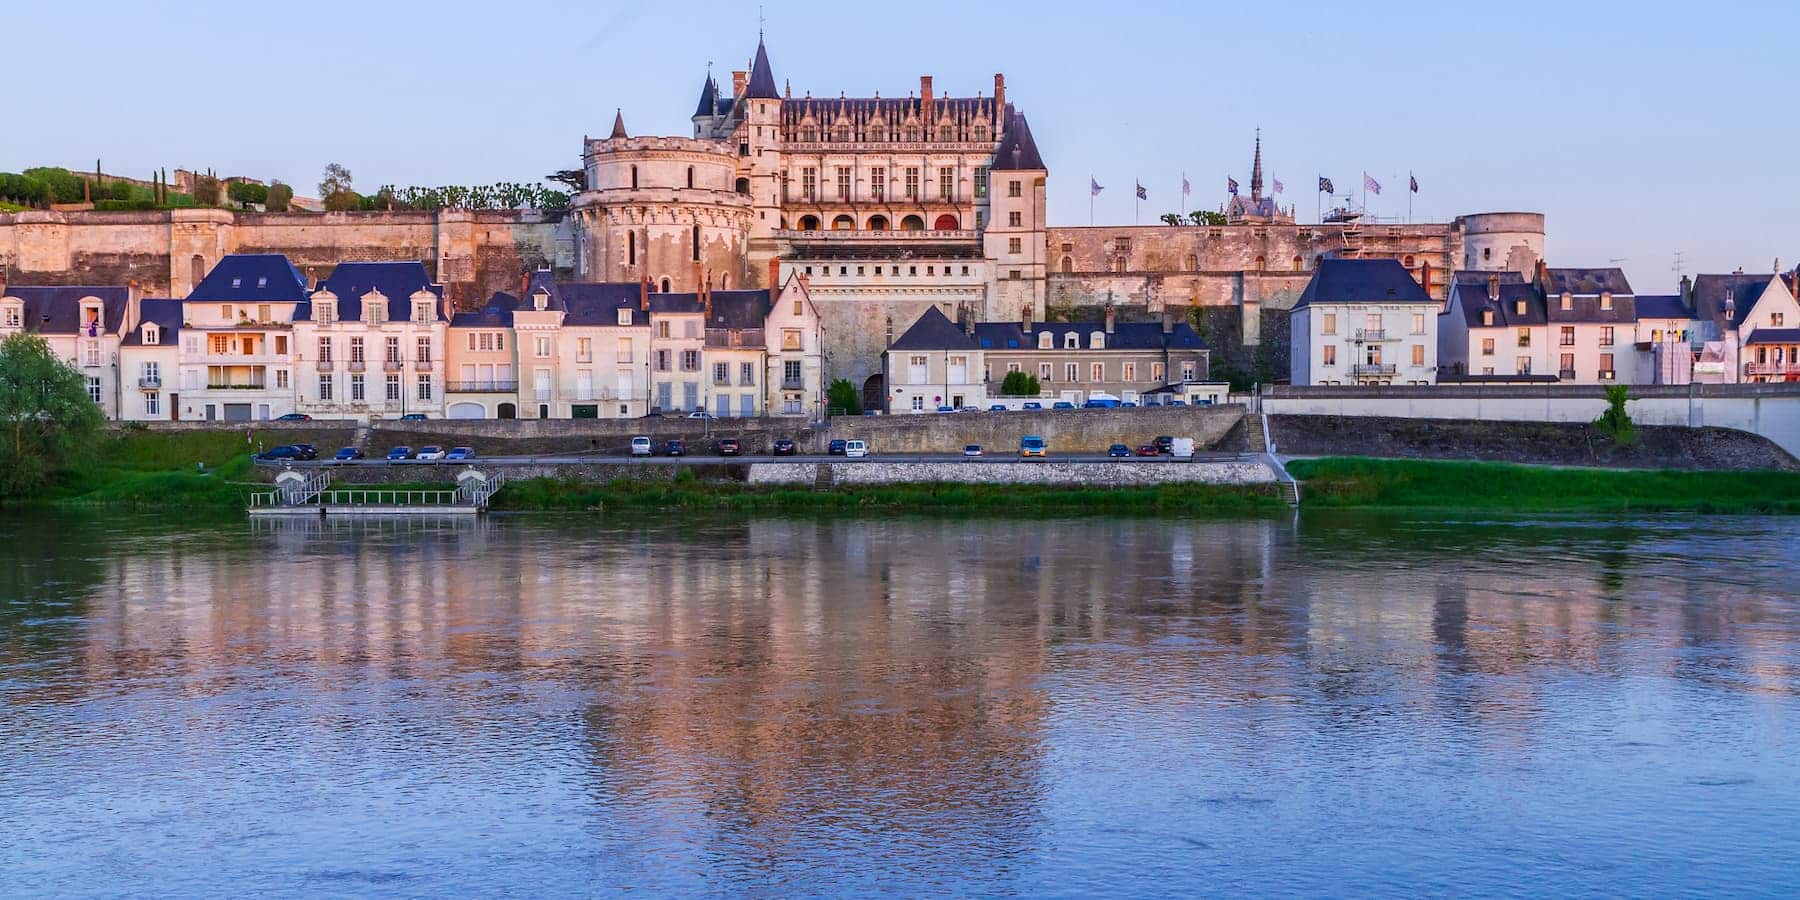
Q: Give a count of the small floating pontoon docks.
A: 1